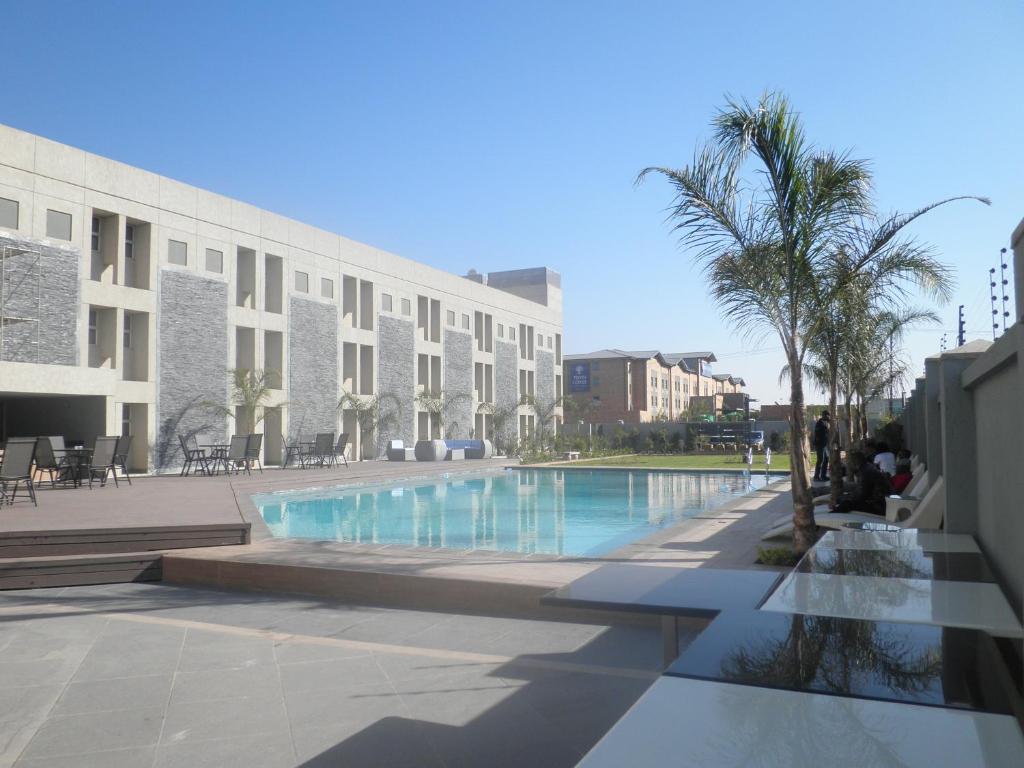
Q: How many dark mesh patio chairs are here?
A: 13